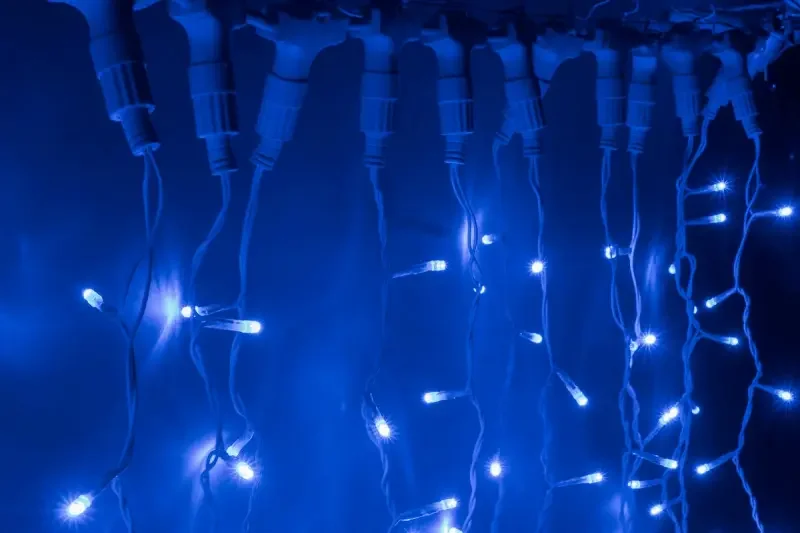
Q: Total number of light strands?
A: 12